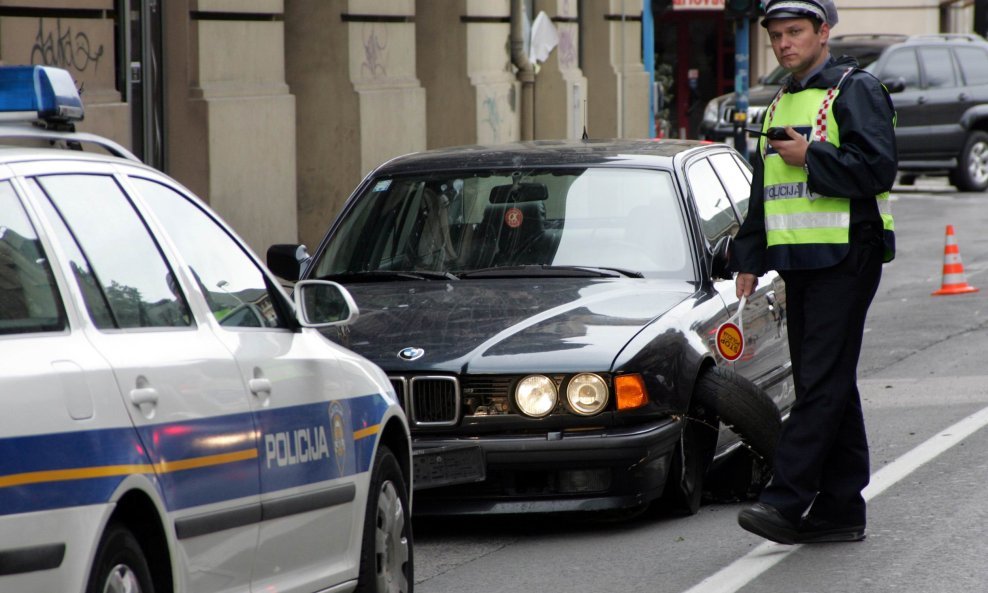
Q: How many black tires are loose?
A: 1